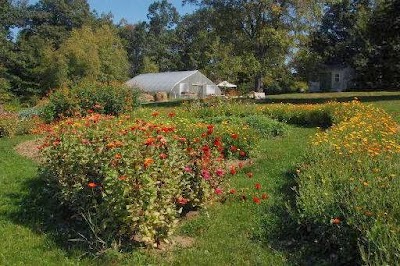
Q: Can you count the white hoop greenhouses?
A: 1